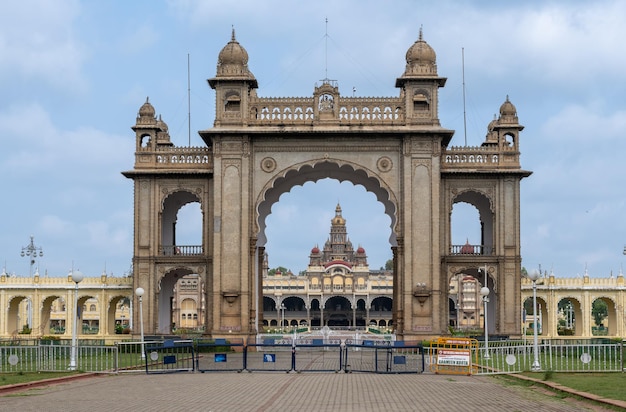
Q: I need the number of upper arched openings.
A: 2